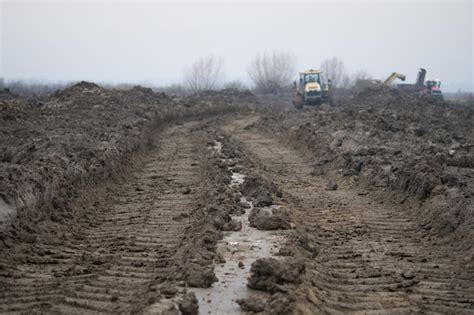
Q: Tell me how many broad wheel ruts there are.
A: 2